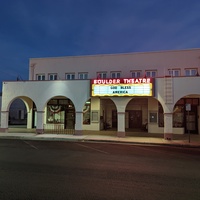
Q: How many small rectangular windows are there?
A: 10